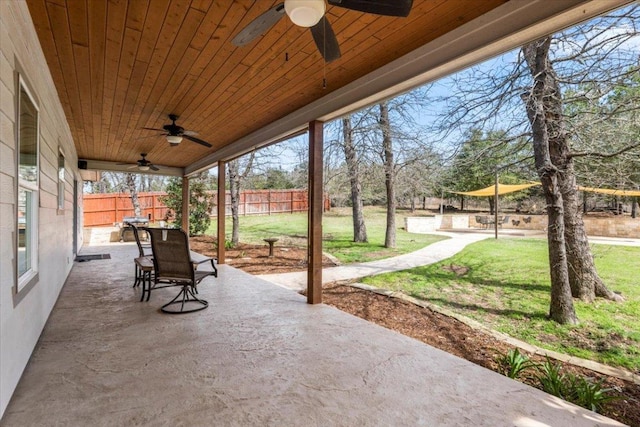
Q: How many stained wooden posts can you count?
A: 3